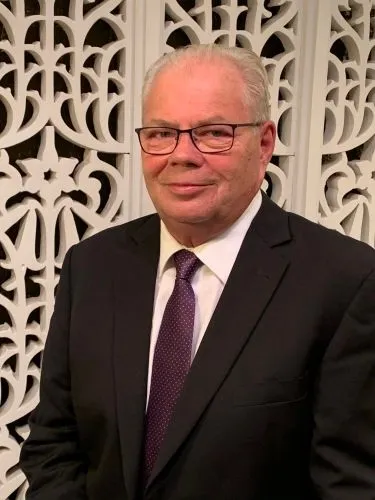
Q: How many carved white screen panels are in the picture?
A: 3